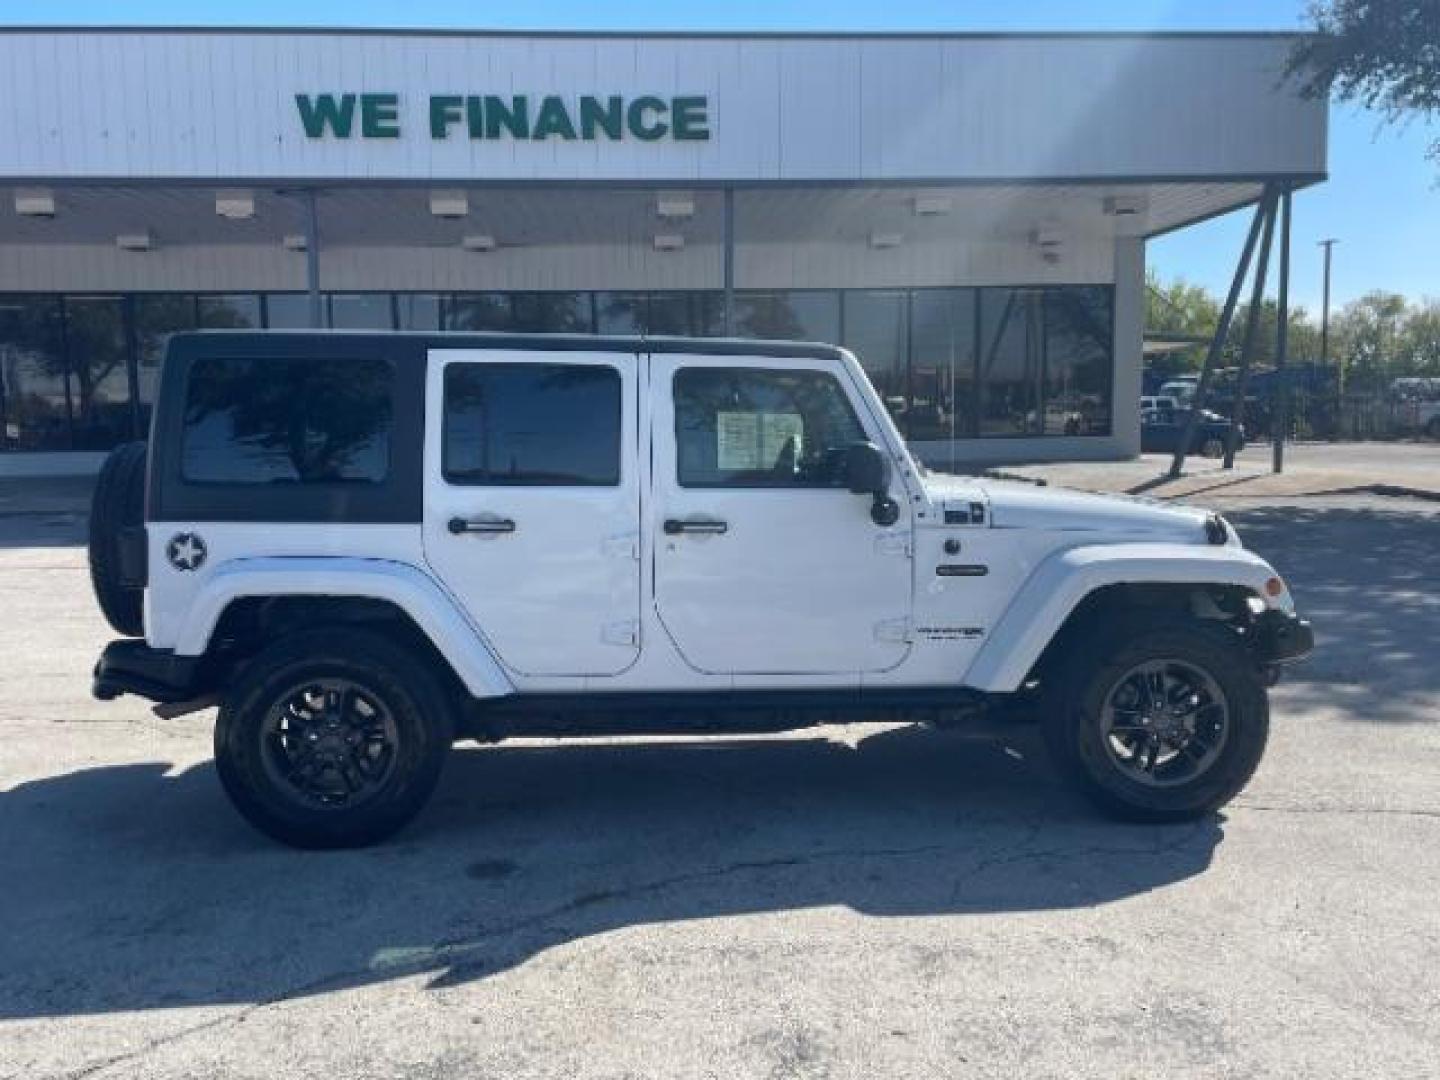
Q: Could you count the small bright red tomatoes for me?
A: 0